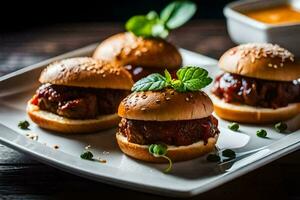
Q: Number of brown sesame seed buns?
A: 4